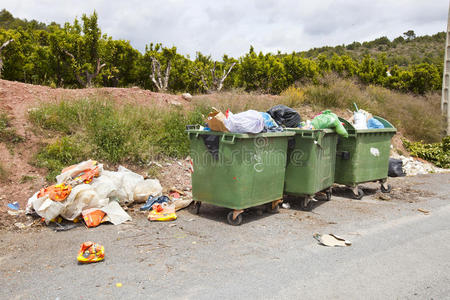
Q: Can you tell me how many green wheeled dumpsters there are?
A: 3